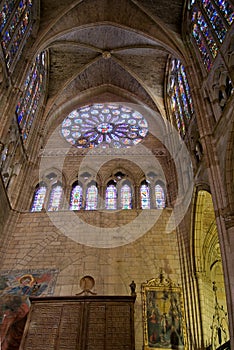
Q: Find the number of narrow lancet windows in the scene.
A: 8